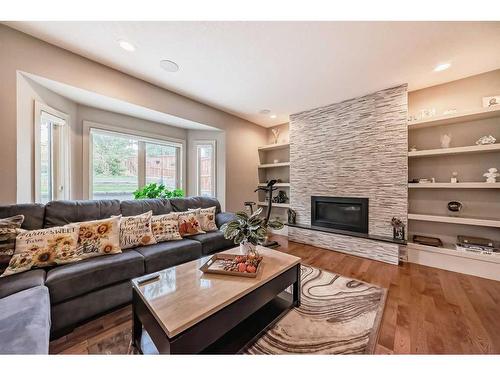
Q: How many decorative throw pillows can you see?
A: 7